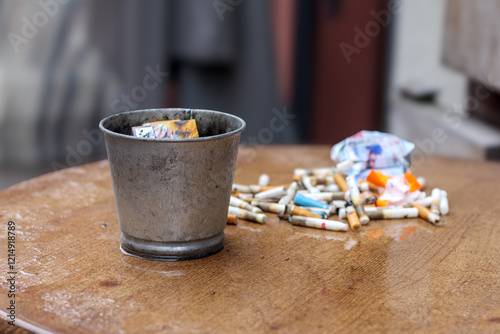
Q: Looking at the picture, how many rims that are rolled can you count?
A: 1